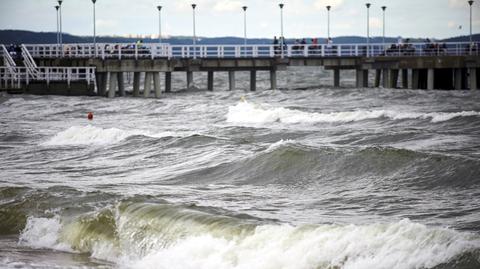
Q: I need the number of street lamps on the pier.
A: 11